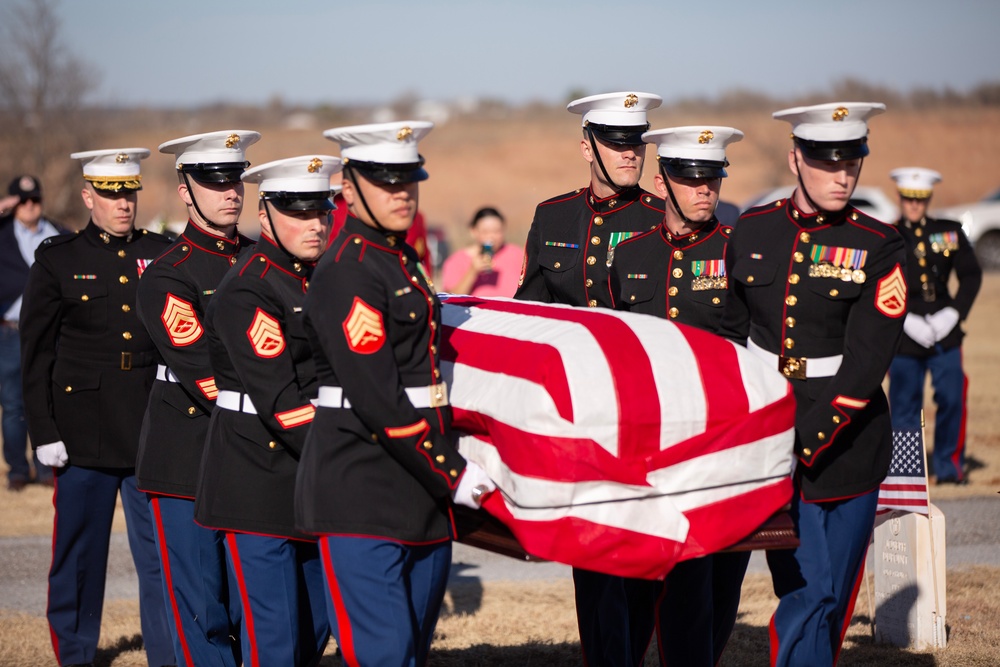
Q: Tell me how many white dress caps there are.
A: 8